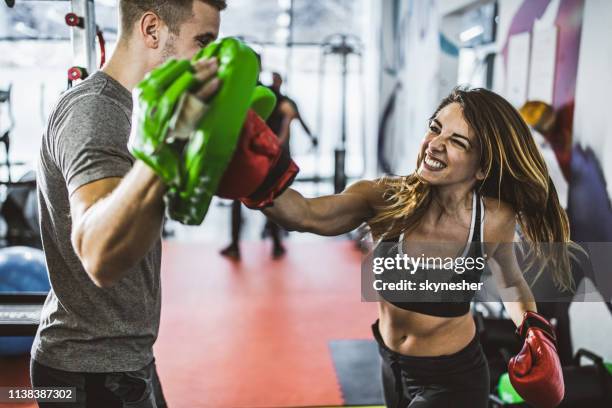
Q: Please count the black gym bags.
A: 1